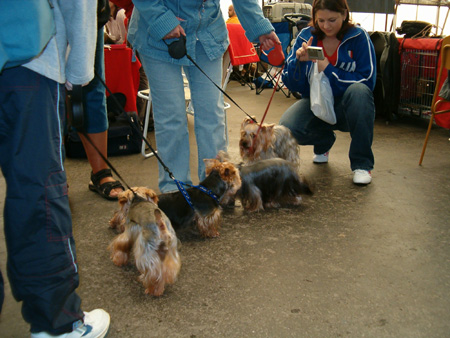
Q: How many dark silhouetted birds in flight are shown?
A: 0